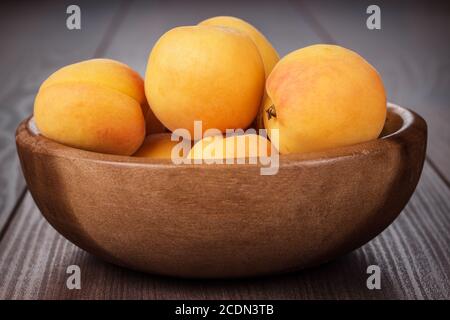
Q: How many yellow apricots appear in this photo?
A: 6